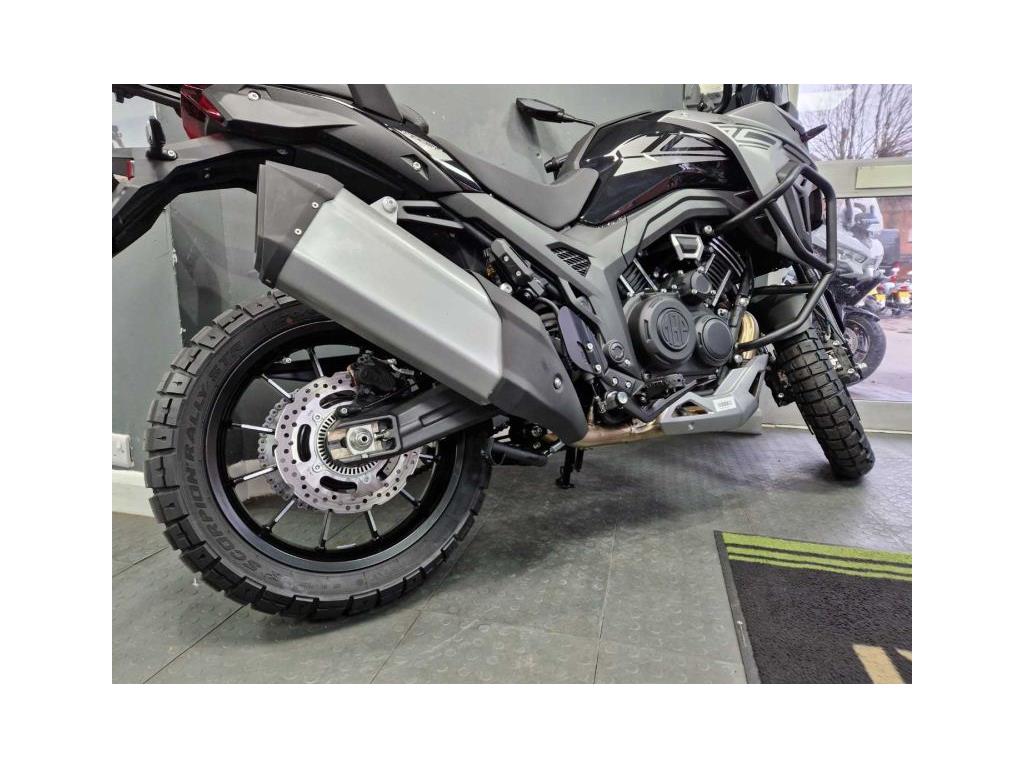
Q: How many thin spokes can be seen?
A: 9